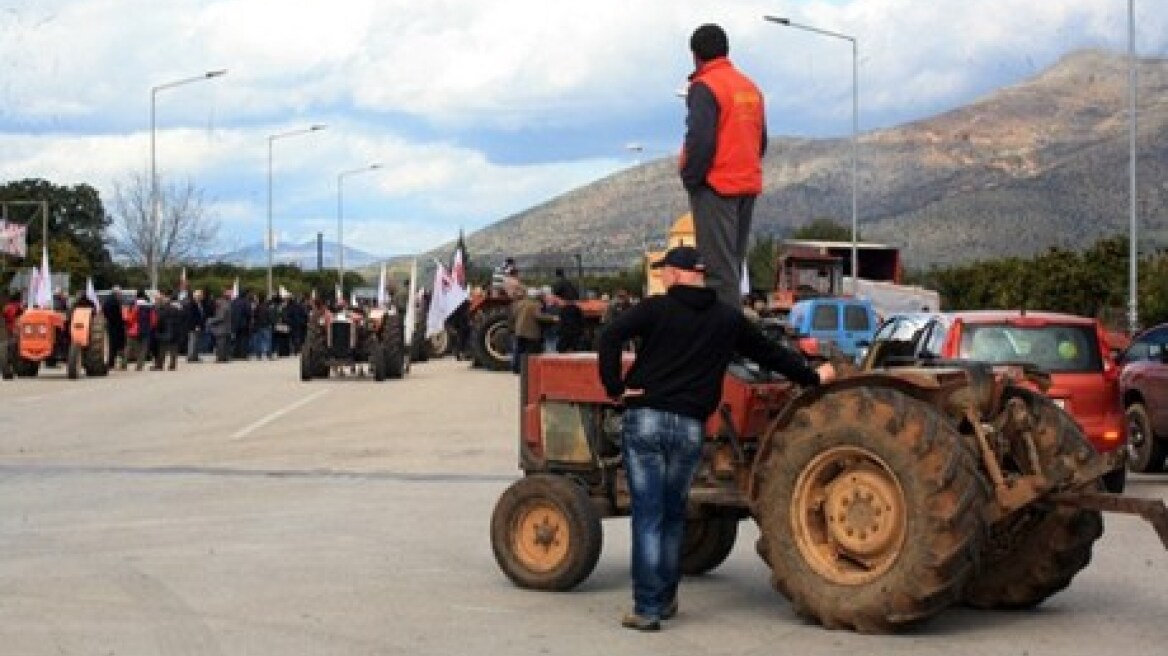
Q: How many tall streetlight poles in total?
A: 5